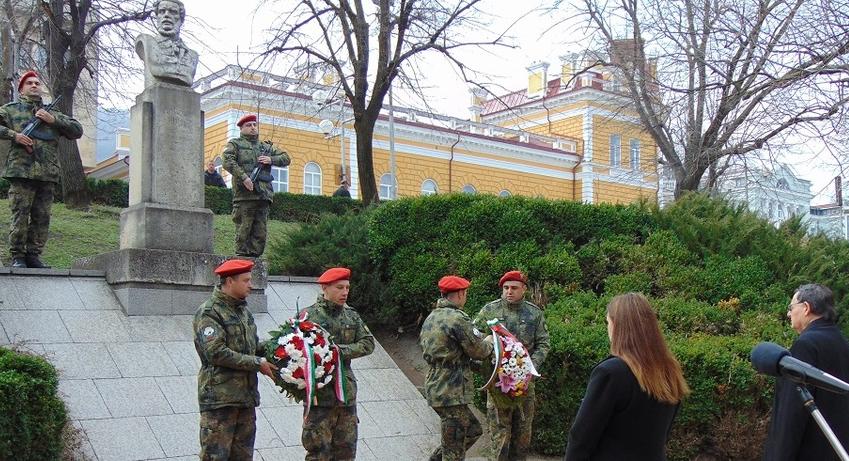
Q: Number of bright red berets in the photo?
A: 6